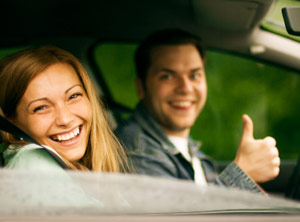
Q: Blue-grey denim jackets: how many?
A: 1